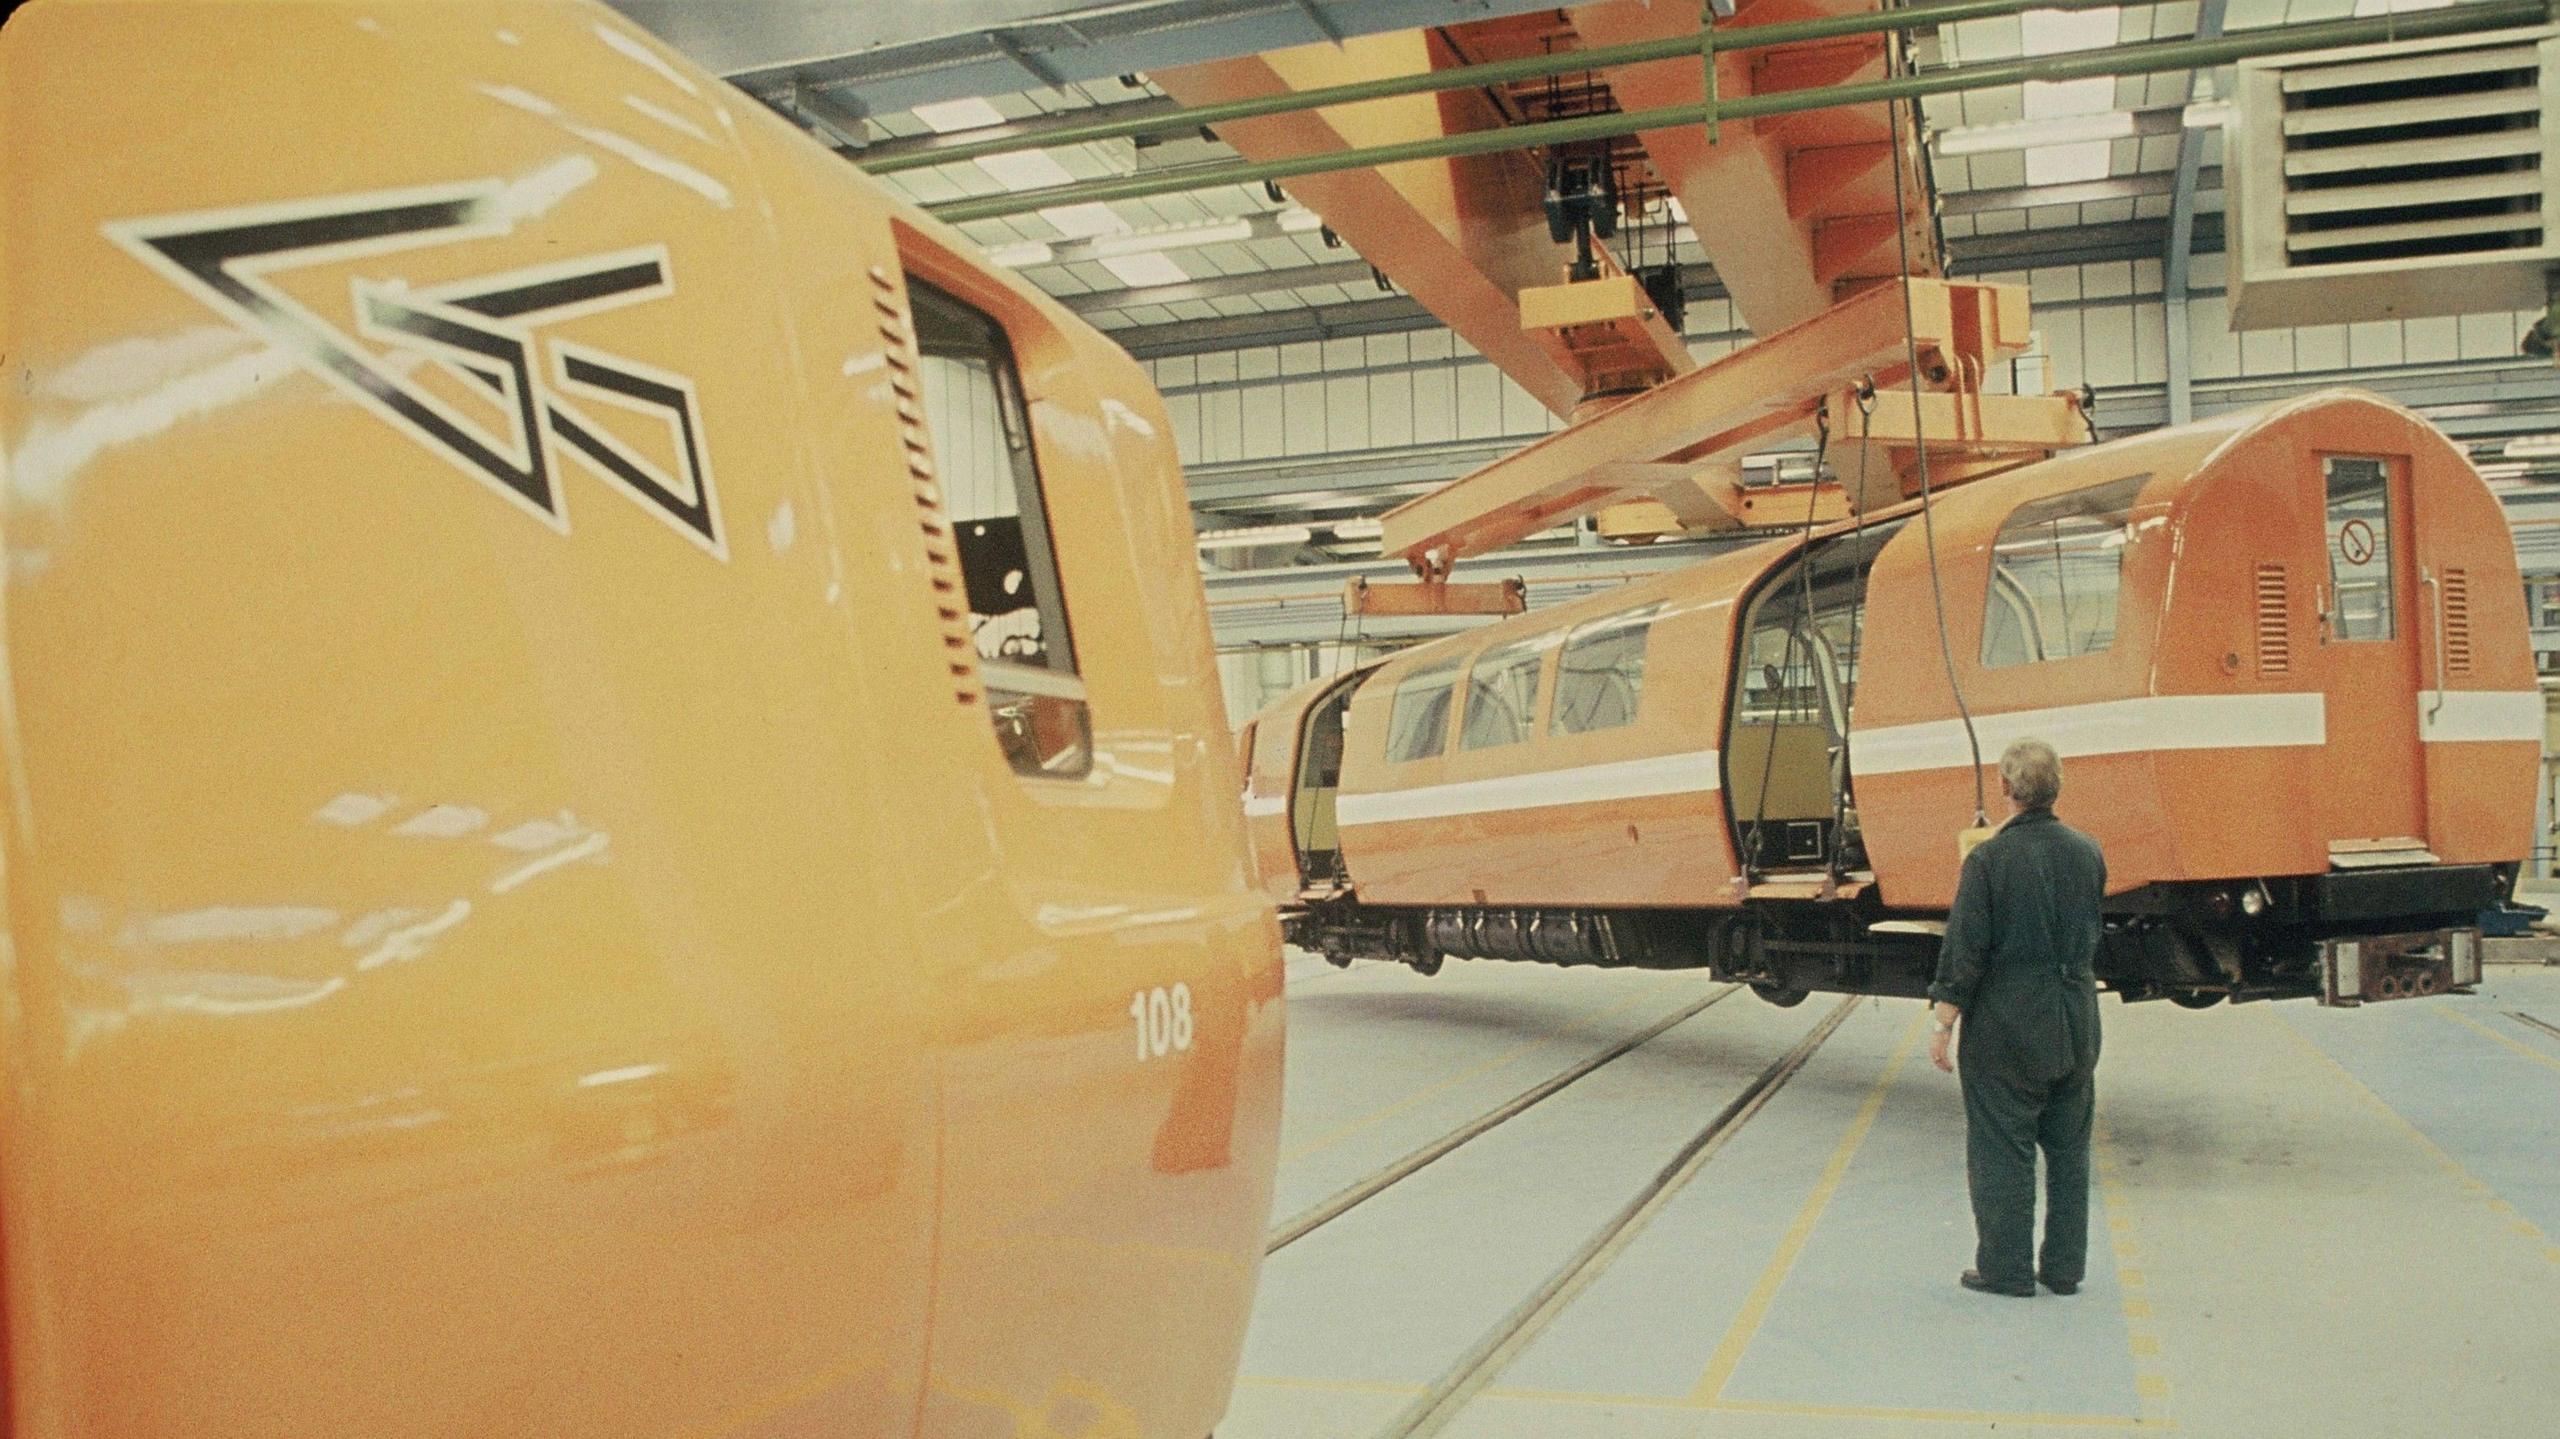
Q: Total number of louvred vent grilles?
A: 4